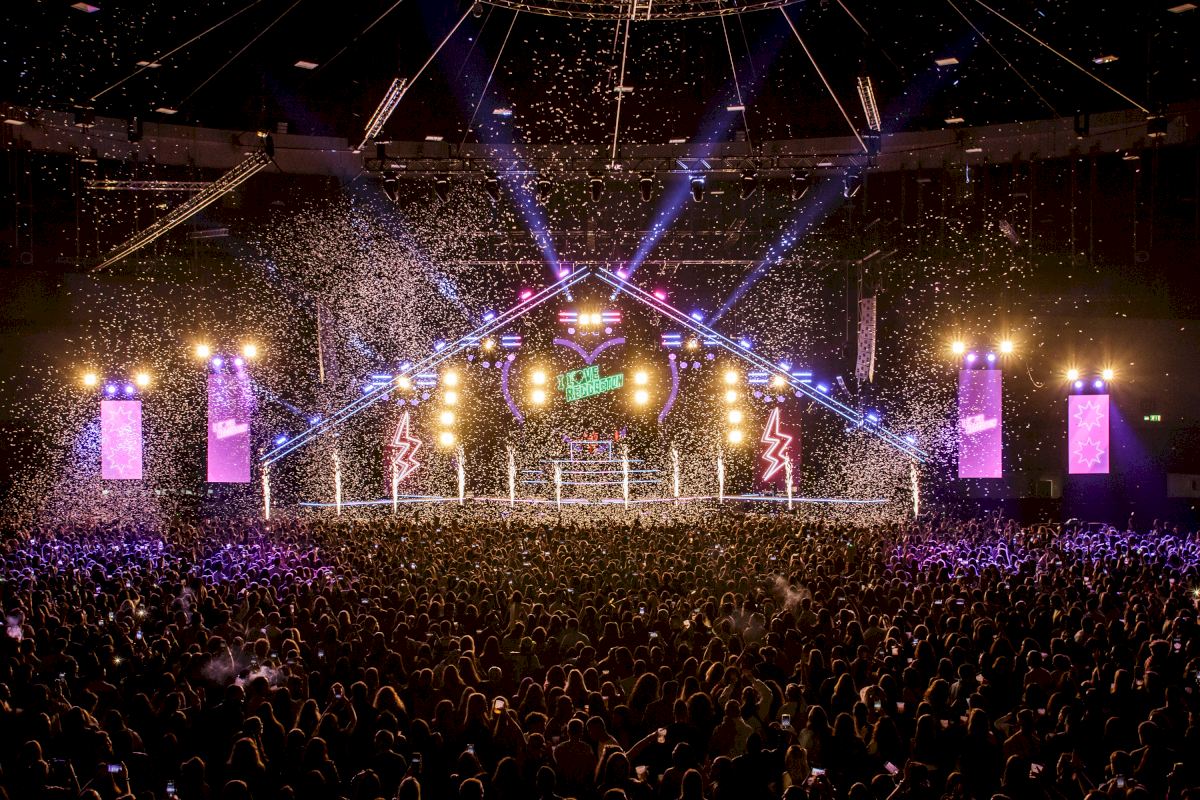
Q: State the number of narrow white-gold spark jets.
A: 11